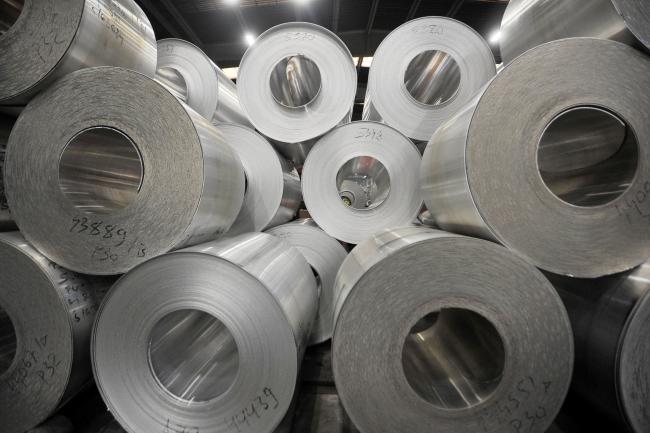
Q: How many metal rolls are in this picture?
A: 14